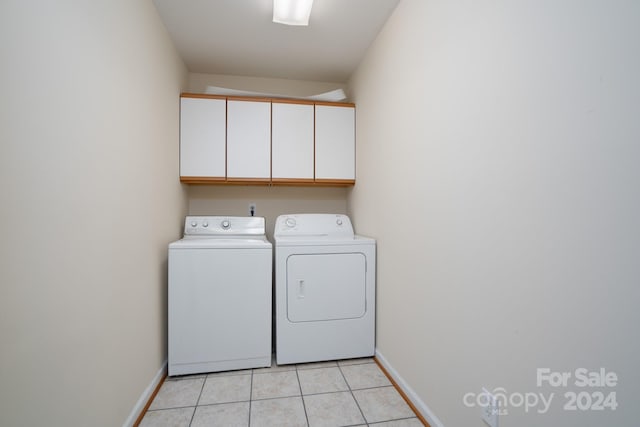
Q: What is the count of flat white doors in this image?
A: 4